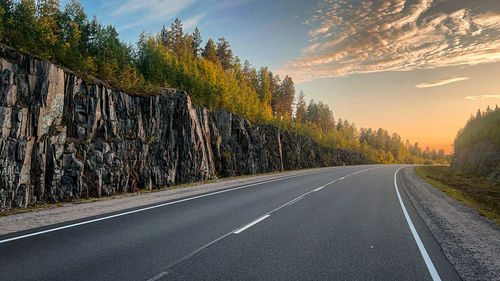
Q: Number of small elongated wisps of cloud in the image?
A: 2